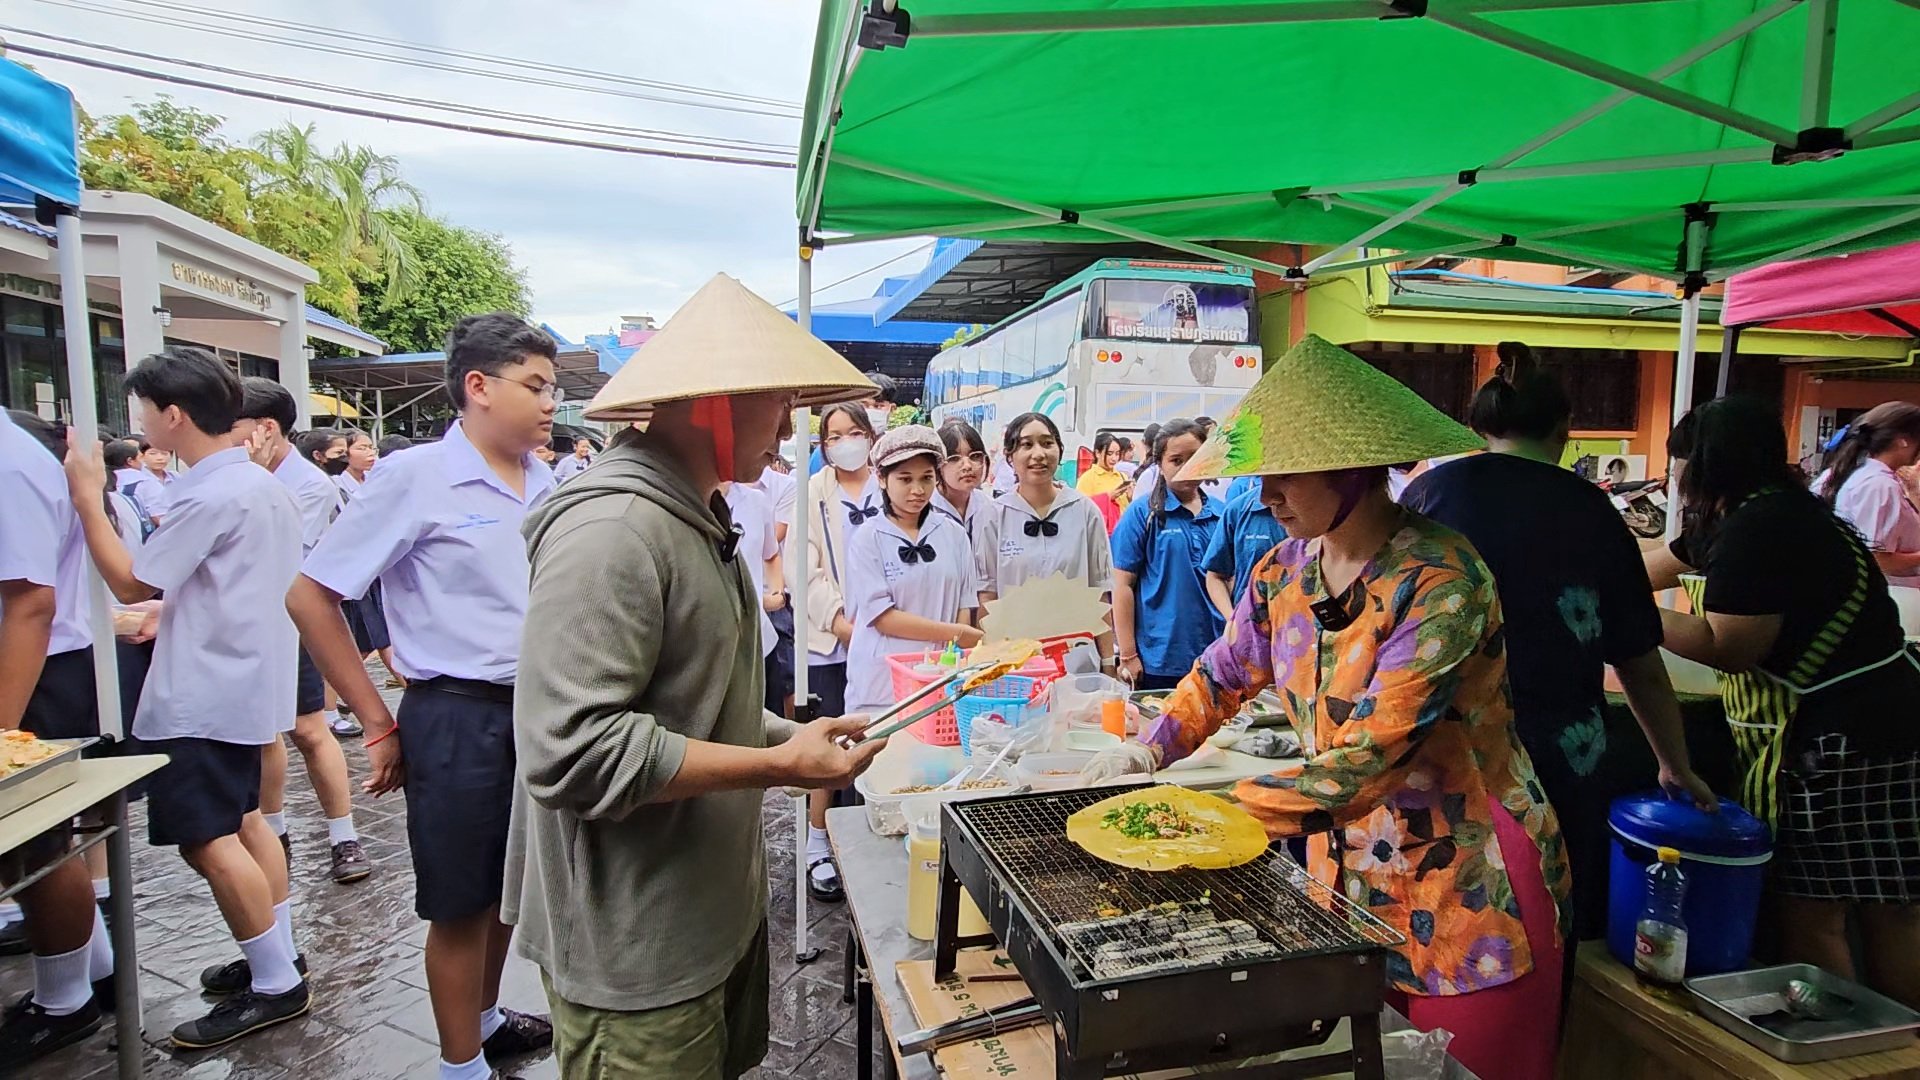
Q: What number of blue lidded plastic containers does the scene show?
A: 1